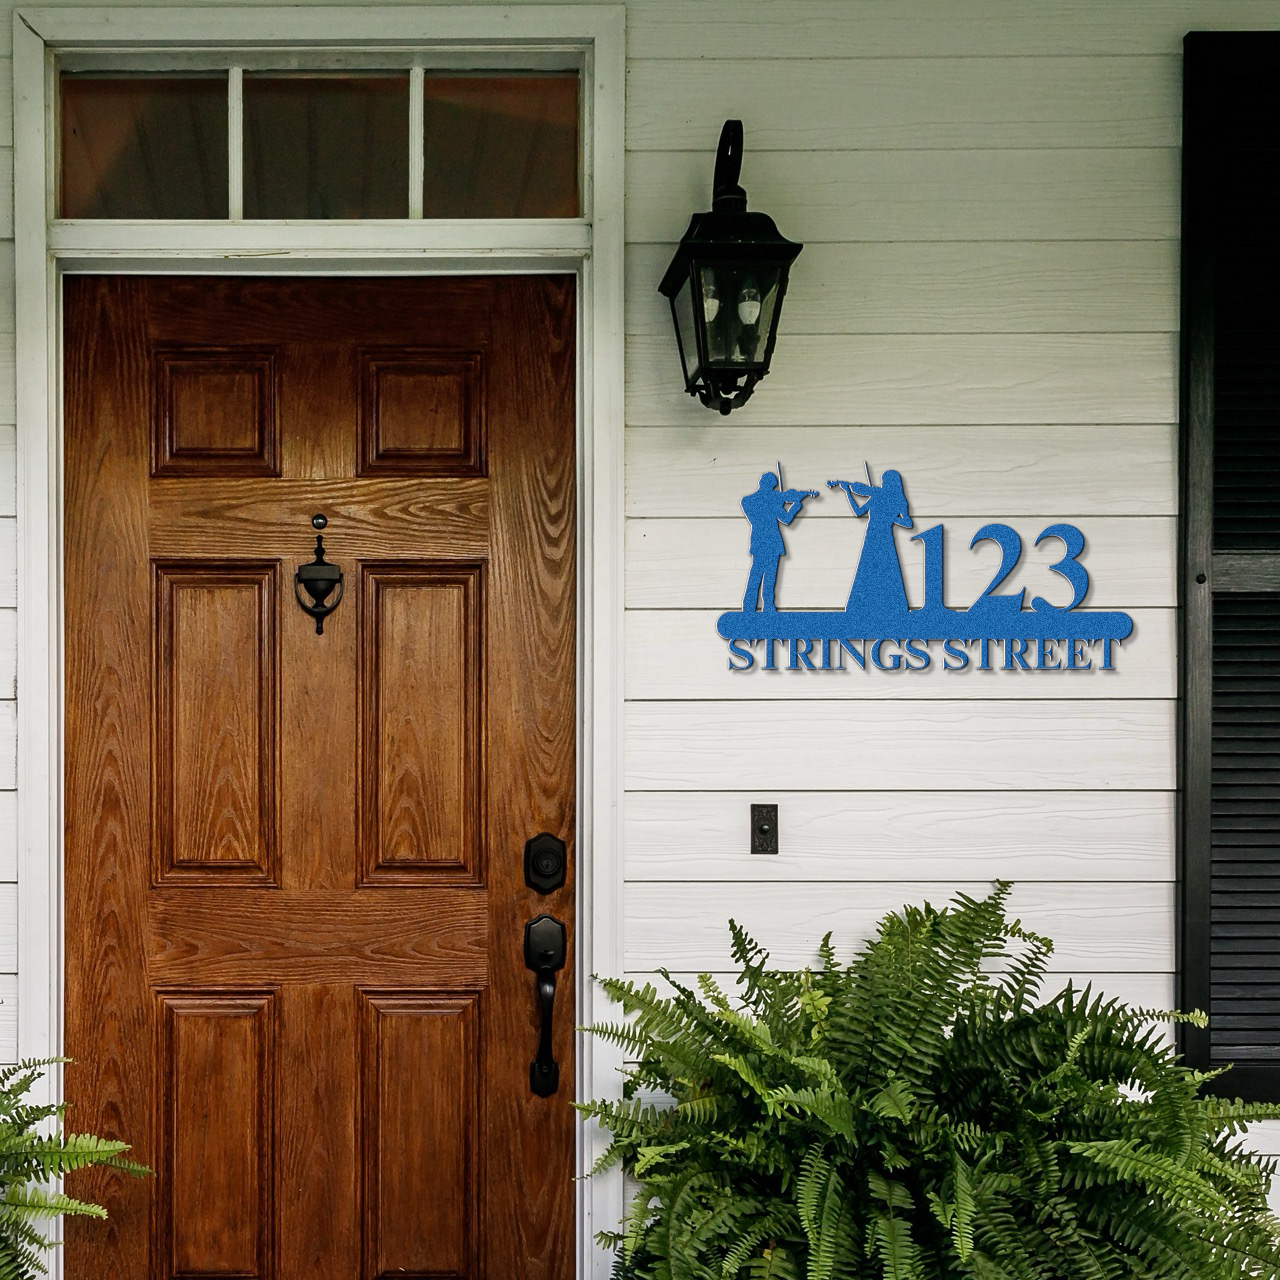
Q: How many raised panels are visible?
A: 6